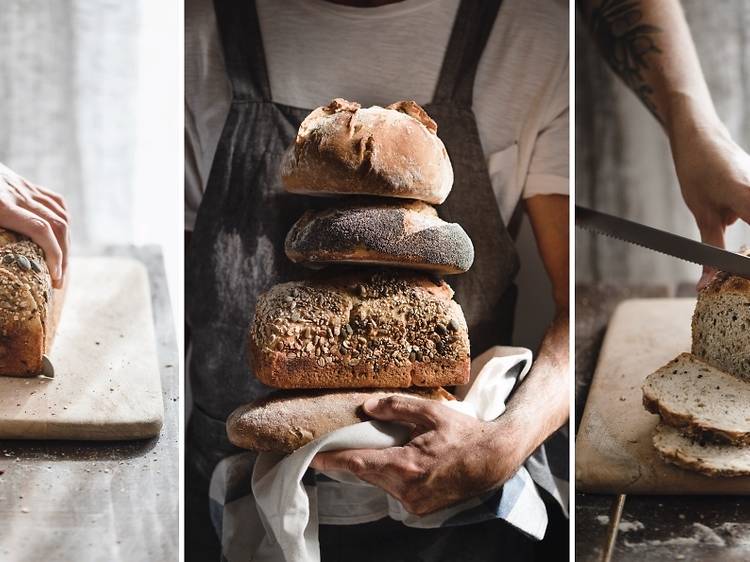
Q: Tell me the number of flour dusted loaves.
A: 2